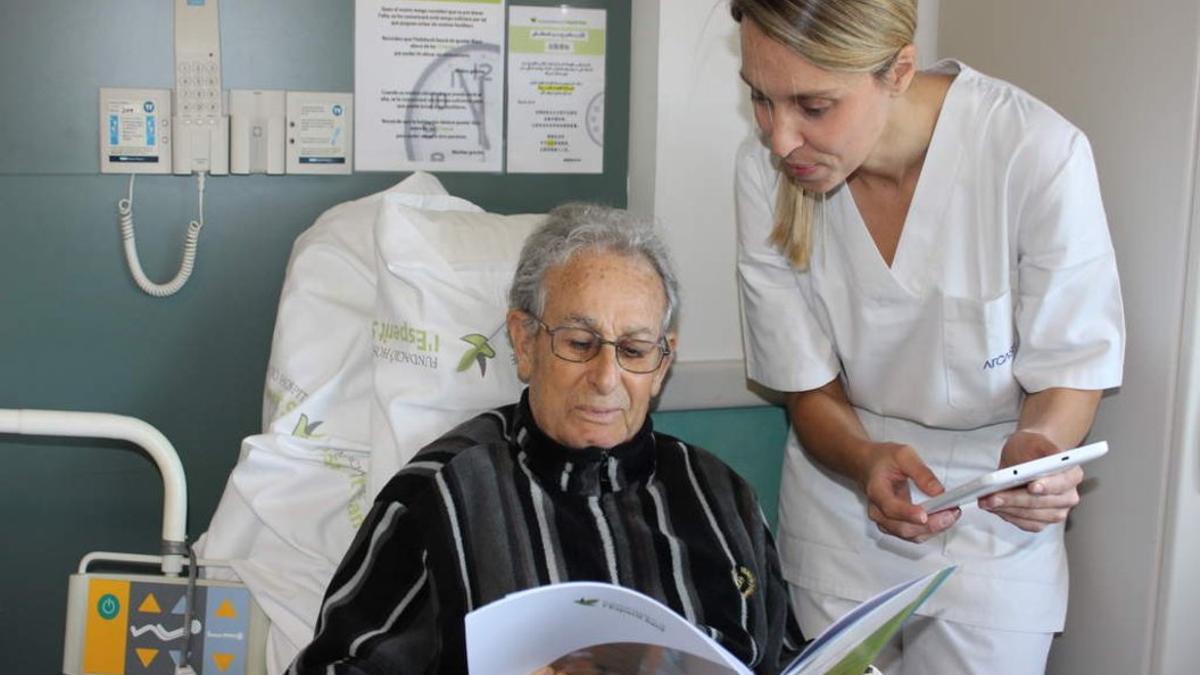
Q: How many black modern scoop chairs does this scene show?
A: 0